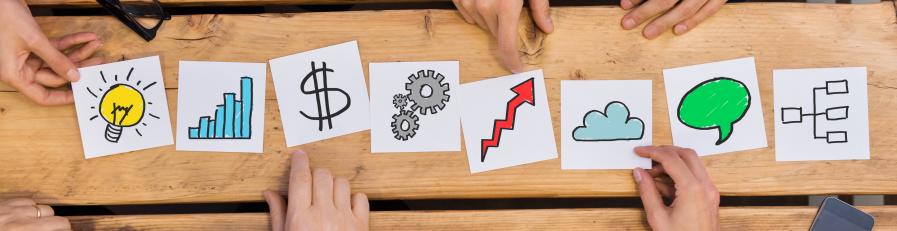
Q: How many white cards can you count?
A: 8